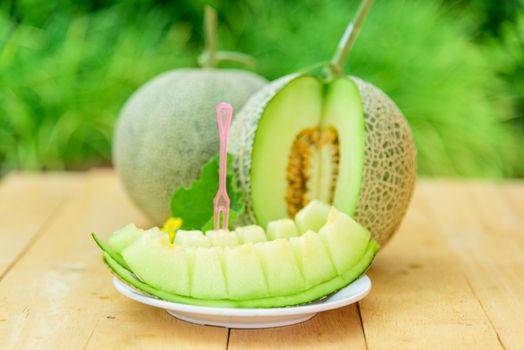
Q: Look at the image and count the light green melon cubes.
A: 12